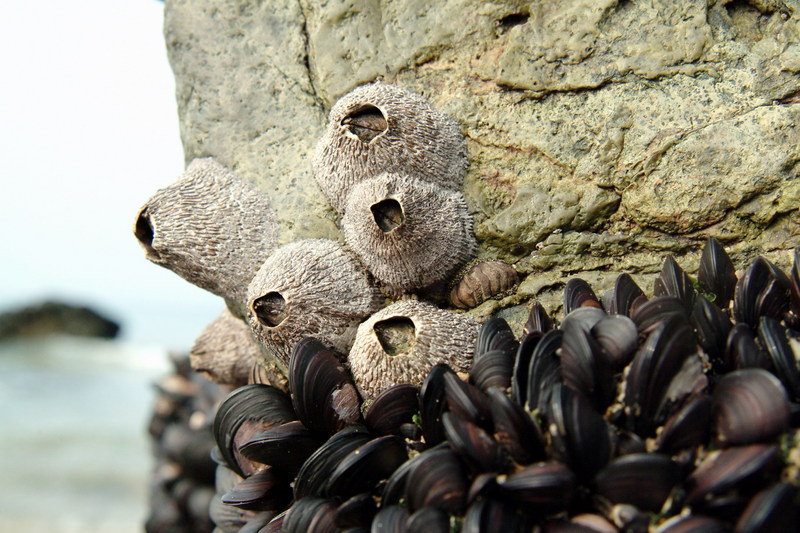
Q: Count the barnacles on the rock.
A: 6